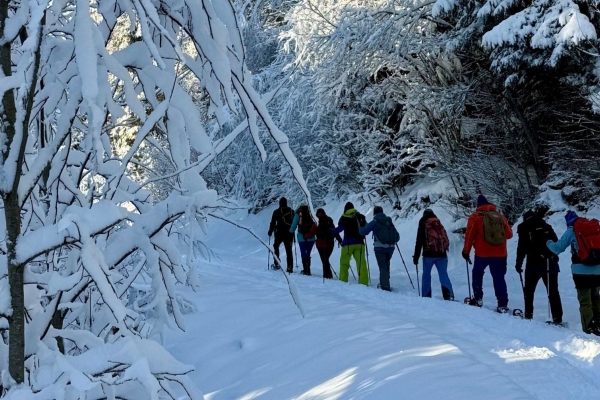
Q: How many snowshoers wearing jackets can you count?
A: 9